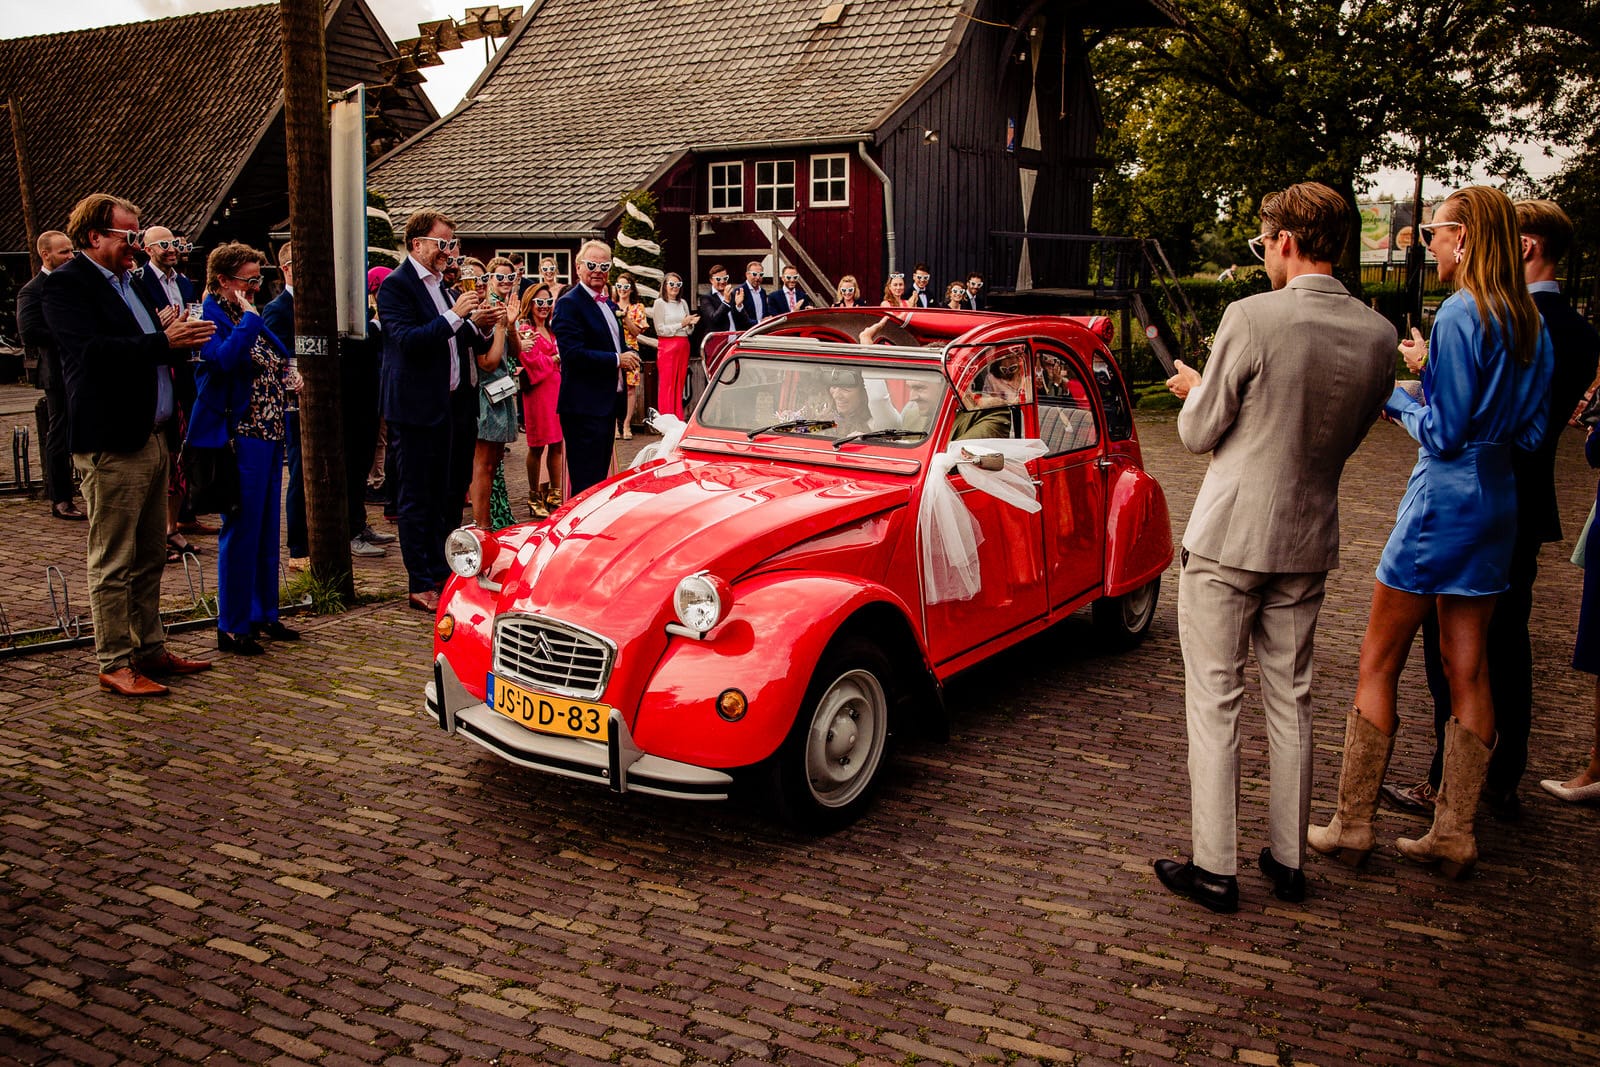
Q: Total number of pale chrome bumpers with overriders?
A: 1